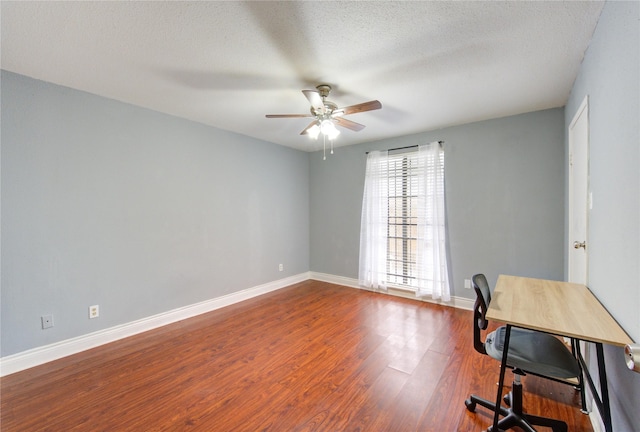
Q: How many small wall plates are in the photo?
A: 5